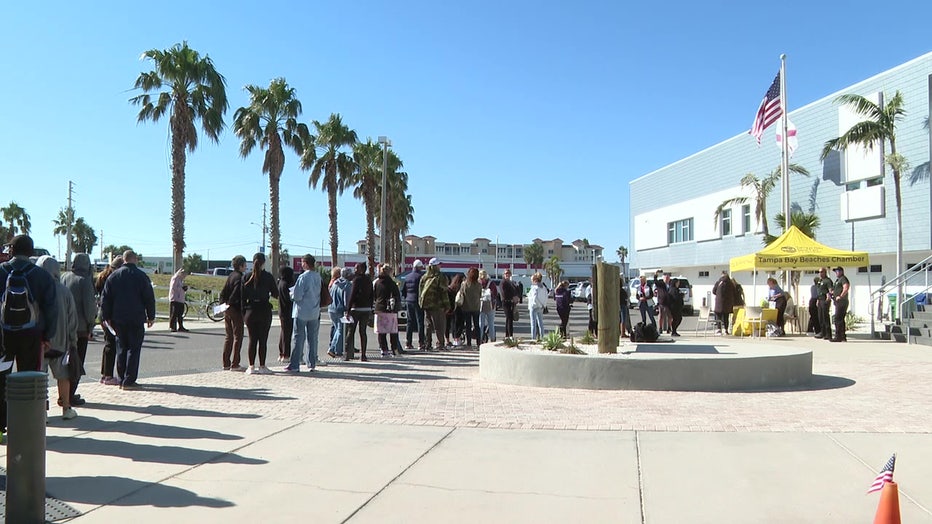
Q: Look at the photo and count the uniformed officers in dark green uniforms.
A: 2